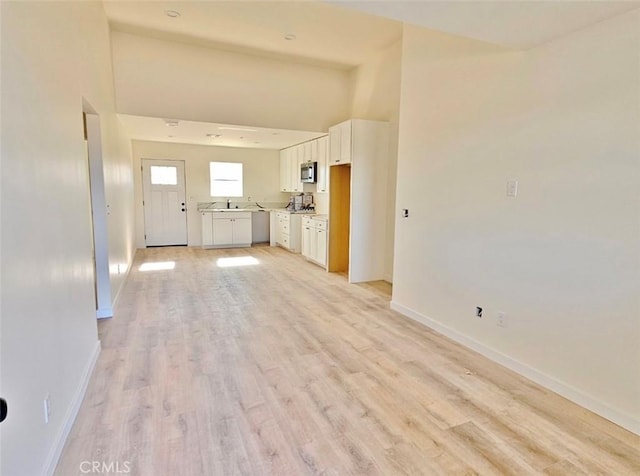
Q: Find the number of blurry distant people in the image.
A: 0